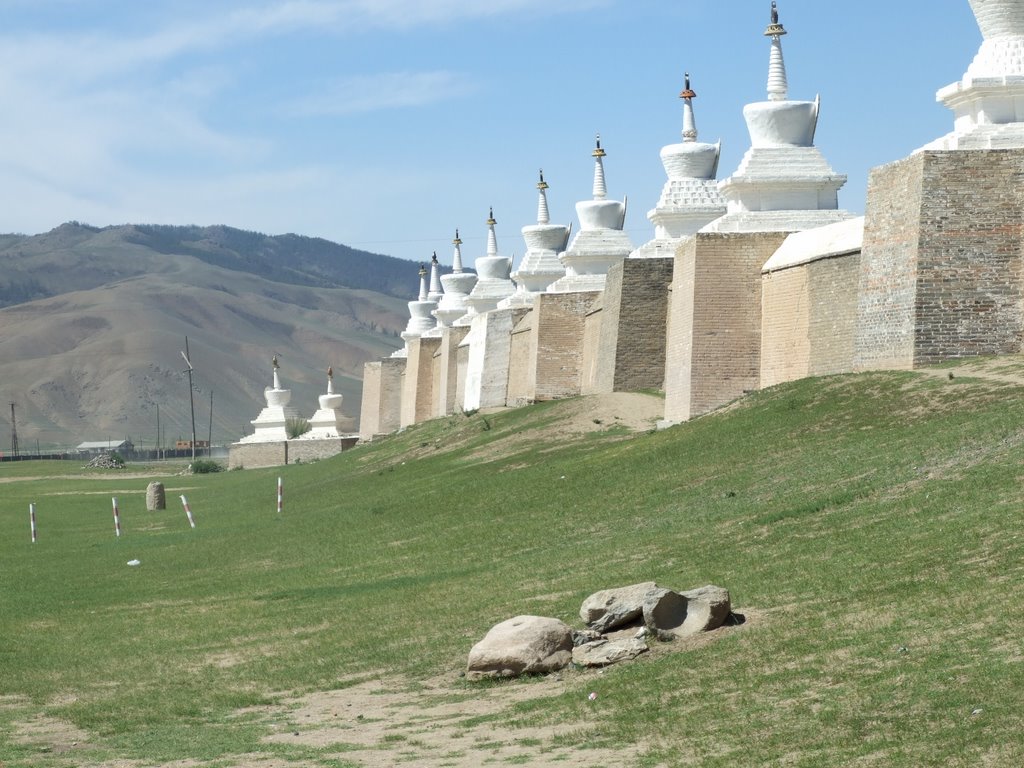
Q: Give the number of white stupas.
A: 11